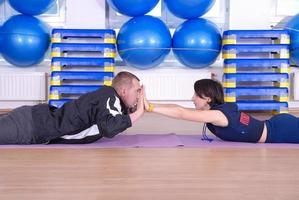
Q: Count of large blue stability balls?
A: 7